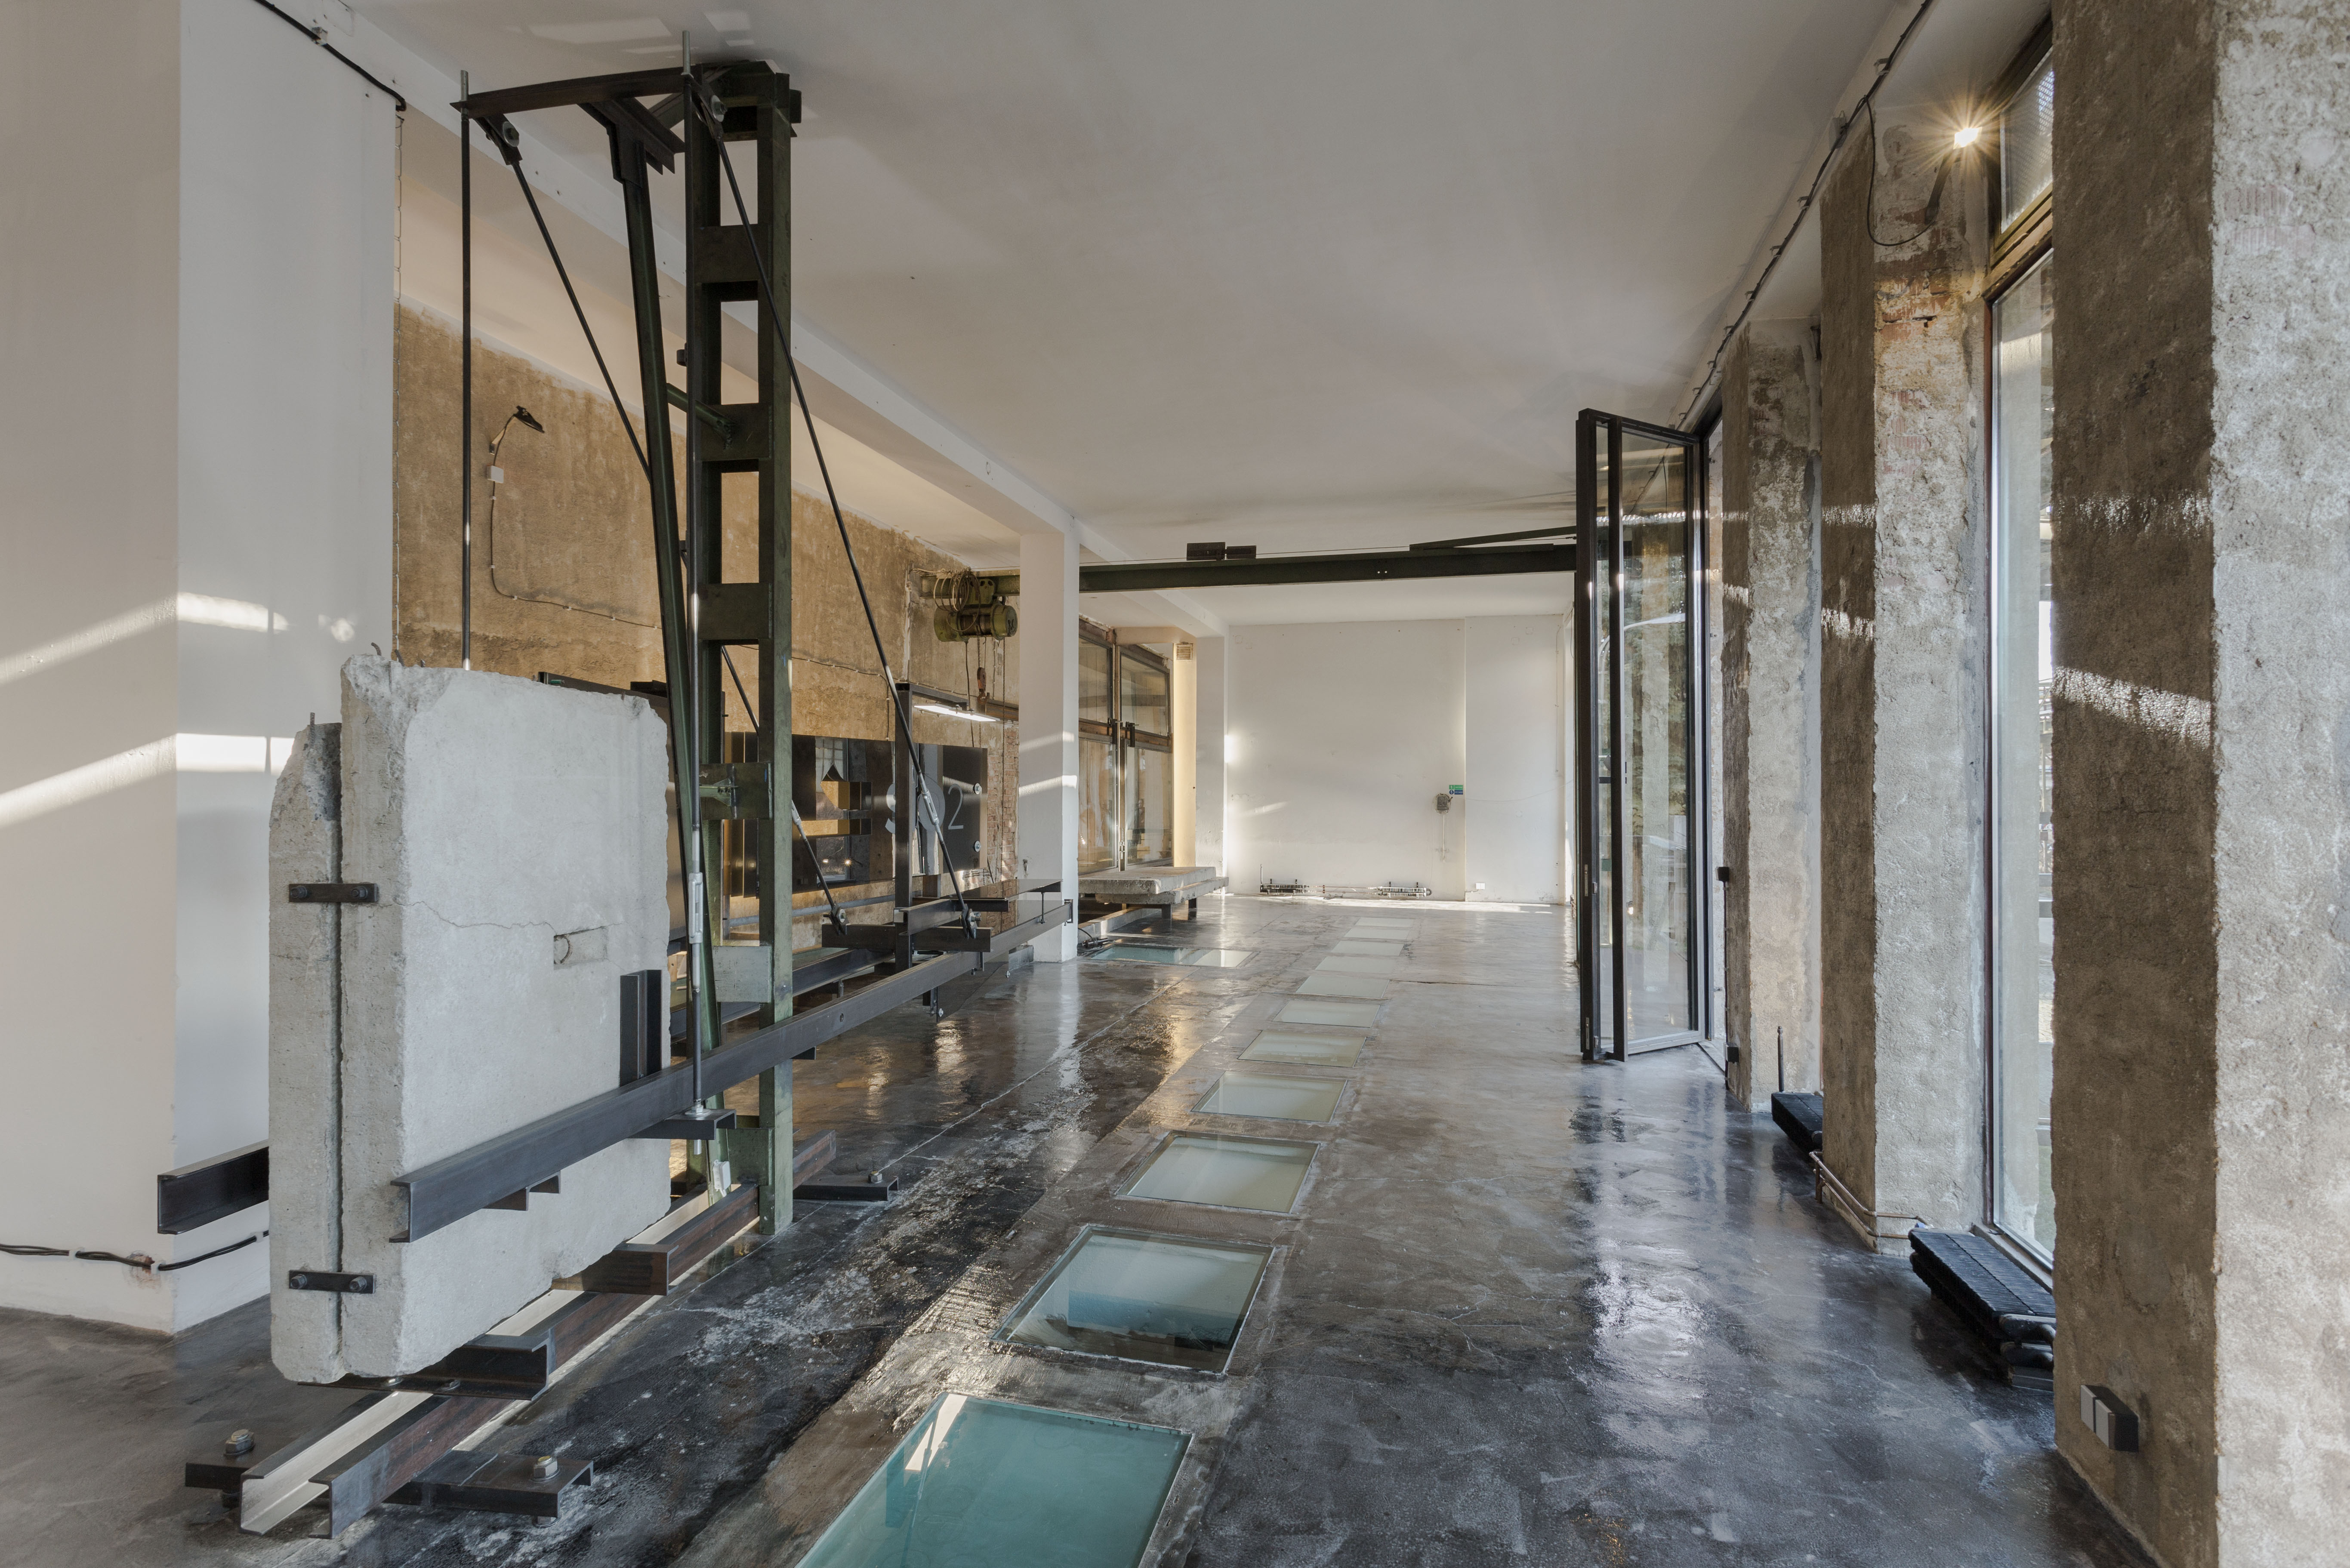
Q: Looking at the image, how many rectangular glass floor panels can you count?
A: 12